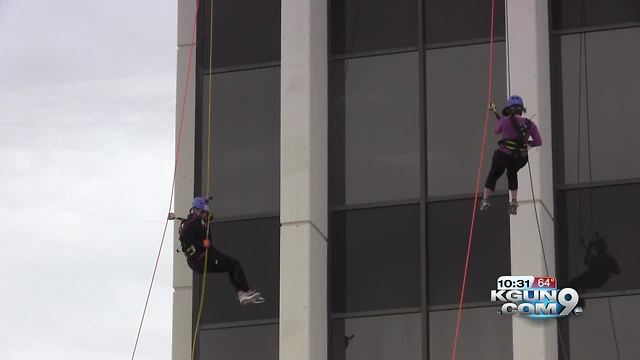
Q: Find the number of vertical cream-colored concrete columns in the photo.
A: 3